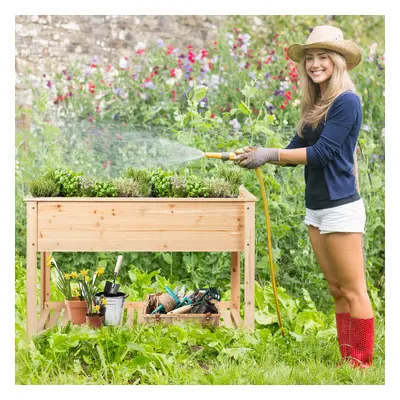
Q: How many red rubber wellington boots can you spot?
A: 2